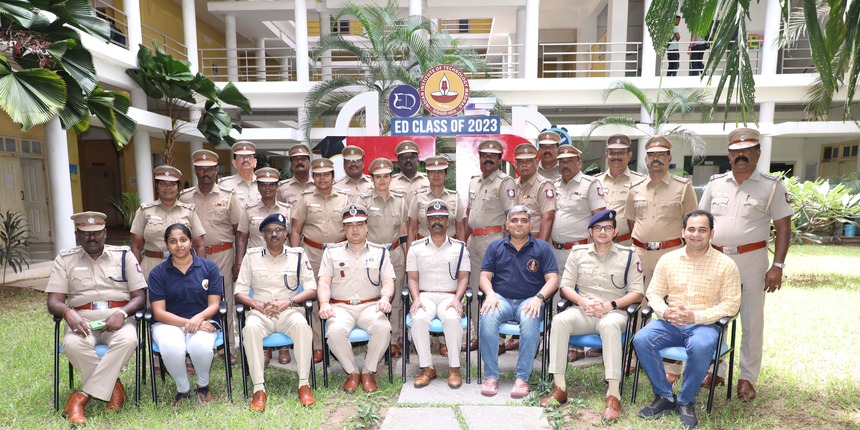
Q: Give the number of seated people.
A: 8